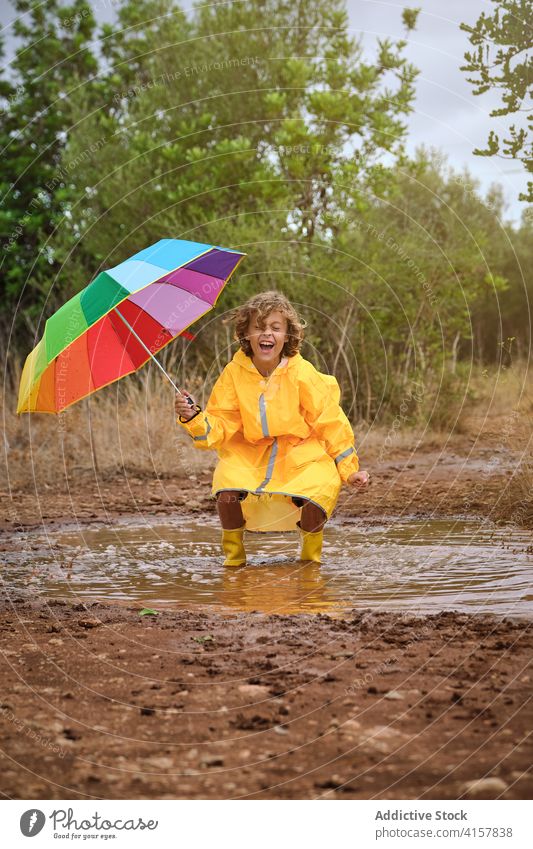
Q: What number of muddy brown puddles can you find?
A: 1